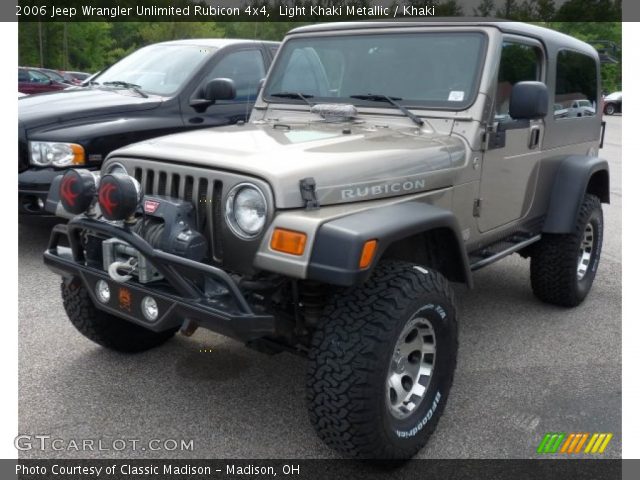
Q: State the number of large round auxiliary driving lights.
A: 2